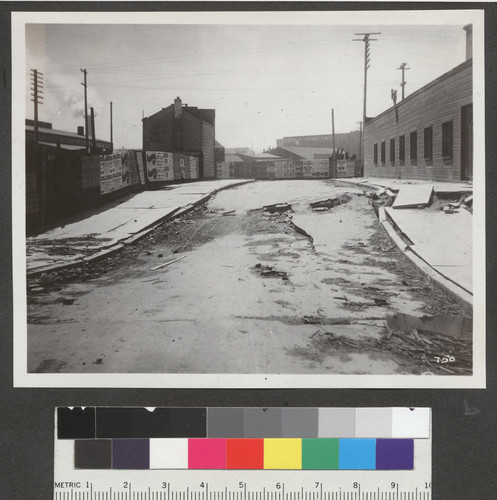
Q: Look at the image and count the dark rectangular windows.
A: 7